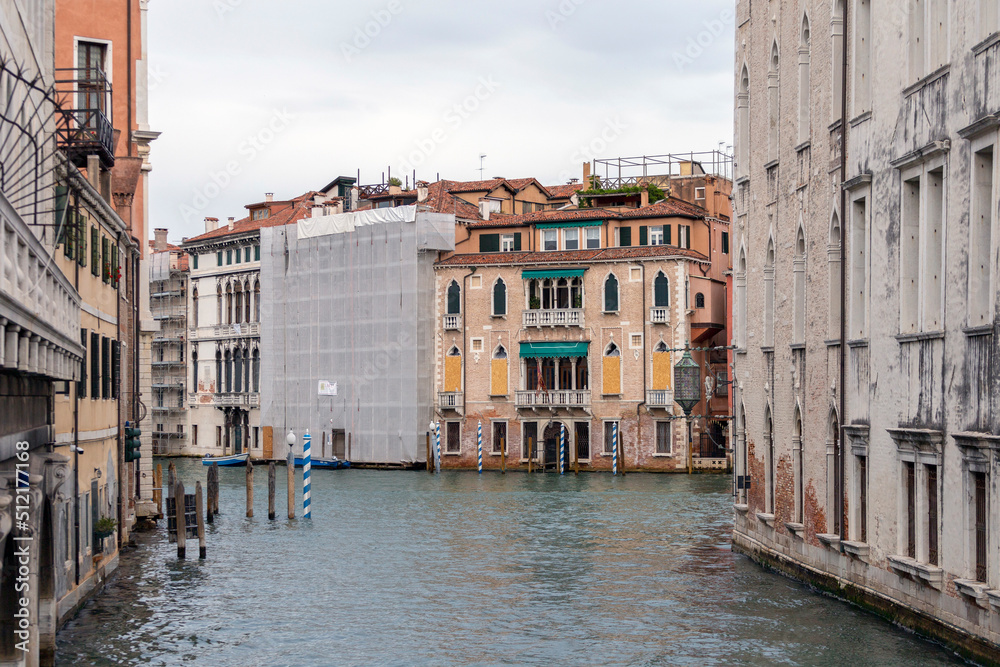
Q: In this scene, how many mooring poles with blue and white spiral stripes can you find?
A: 5